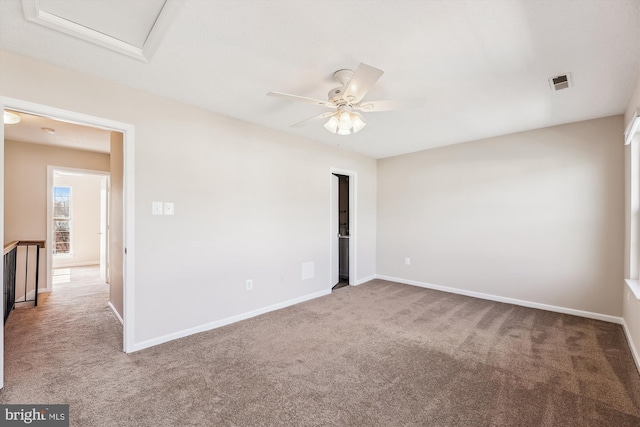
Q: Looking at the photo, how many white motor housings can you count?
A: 1